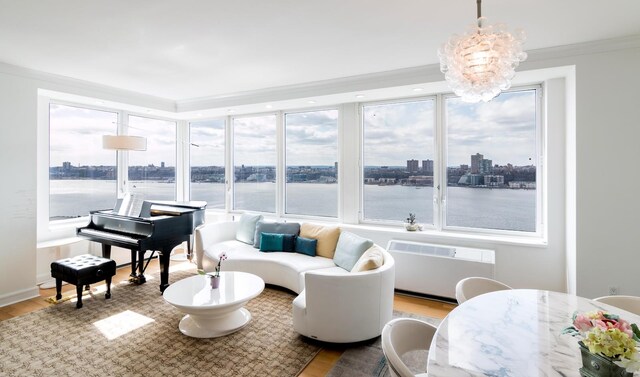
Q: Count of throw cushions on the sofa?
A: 7